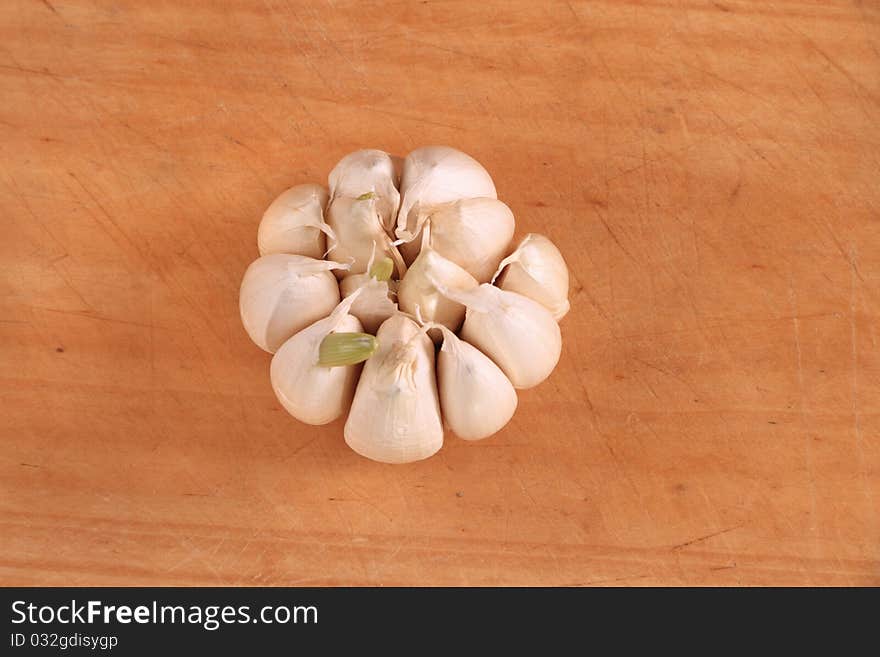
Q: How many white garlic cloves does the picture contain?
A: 13